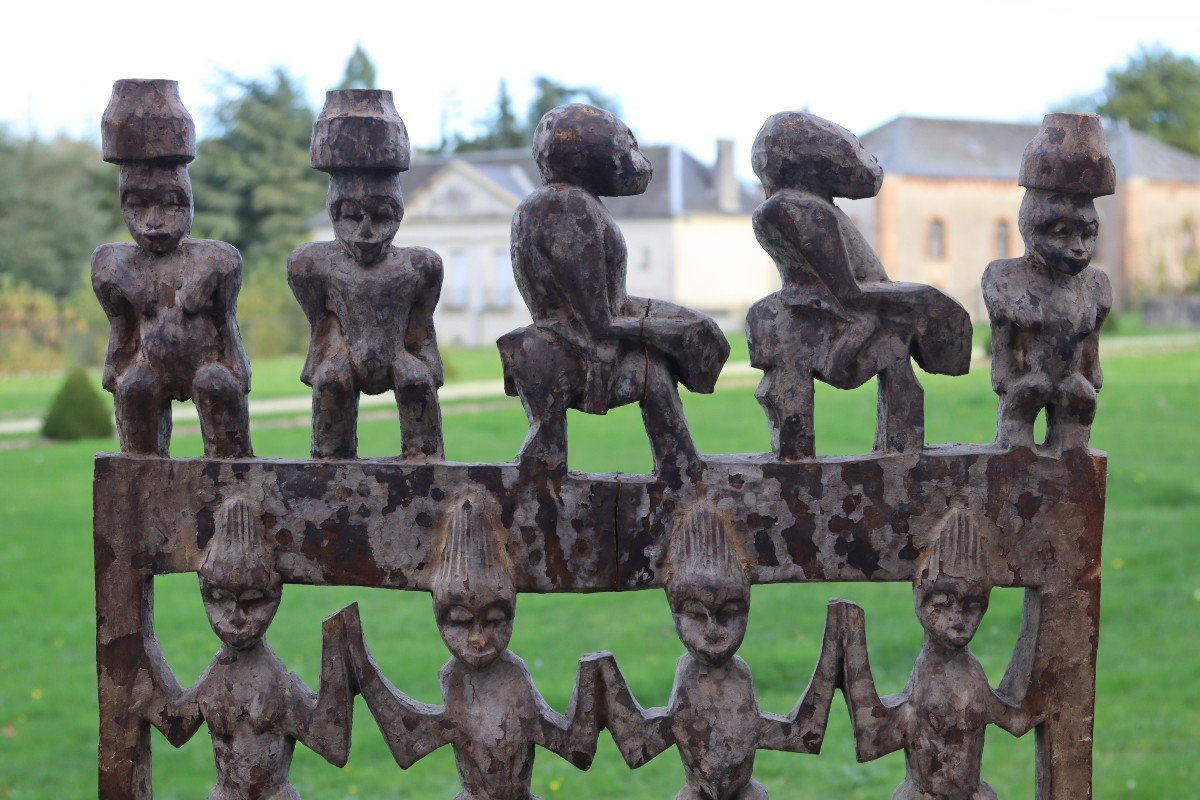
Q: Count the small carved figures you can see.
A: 9